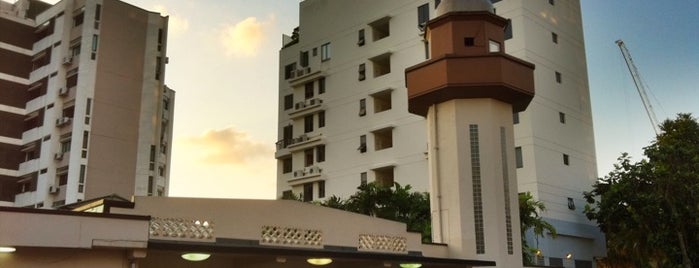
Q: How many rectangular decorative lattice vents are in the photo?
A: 3